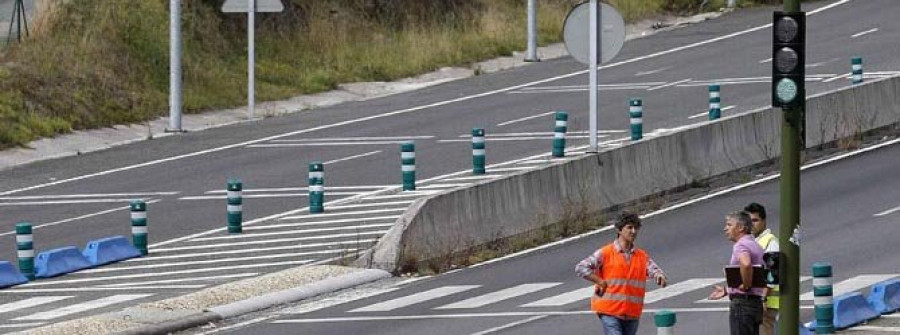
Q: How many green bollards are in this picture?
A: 12